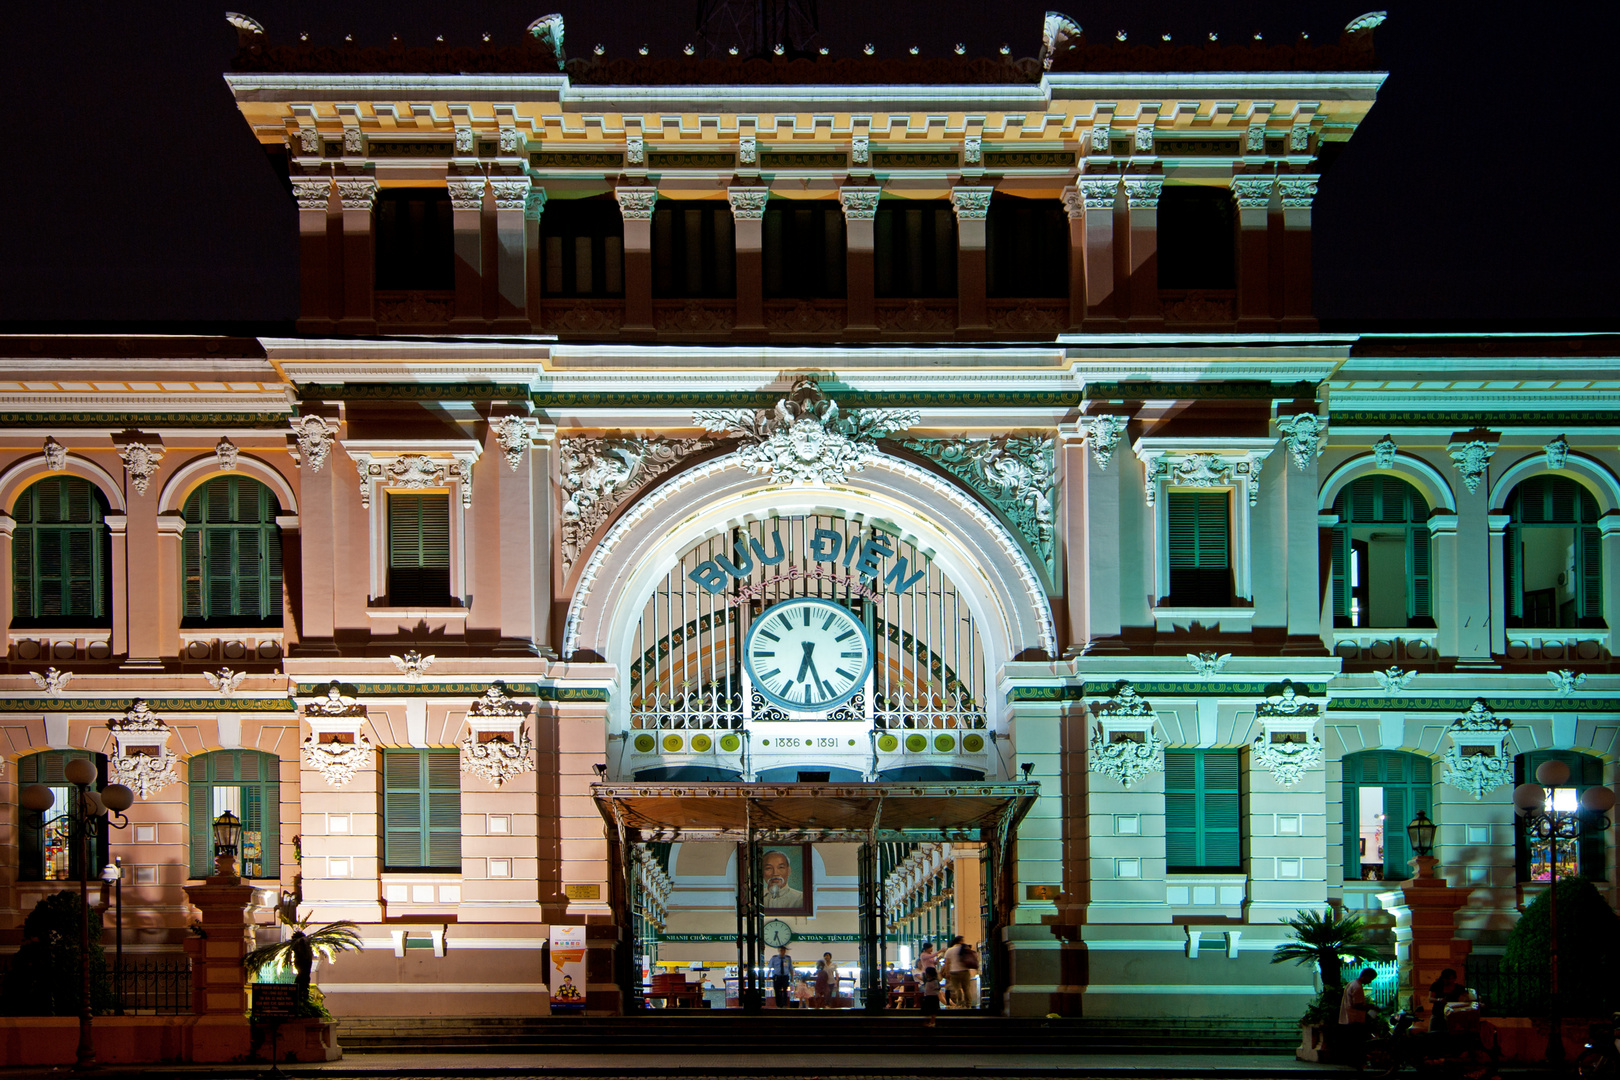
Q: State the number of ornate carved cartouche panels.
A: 6